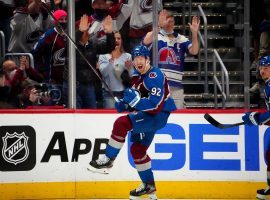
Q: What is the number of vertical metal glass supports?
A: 3